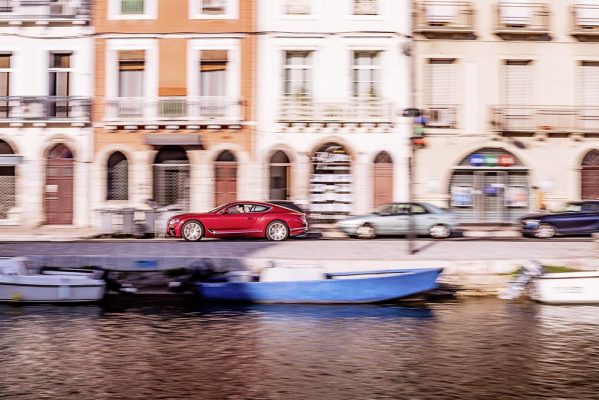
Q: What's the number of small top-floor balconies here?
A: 3